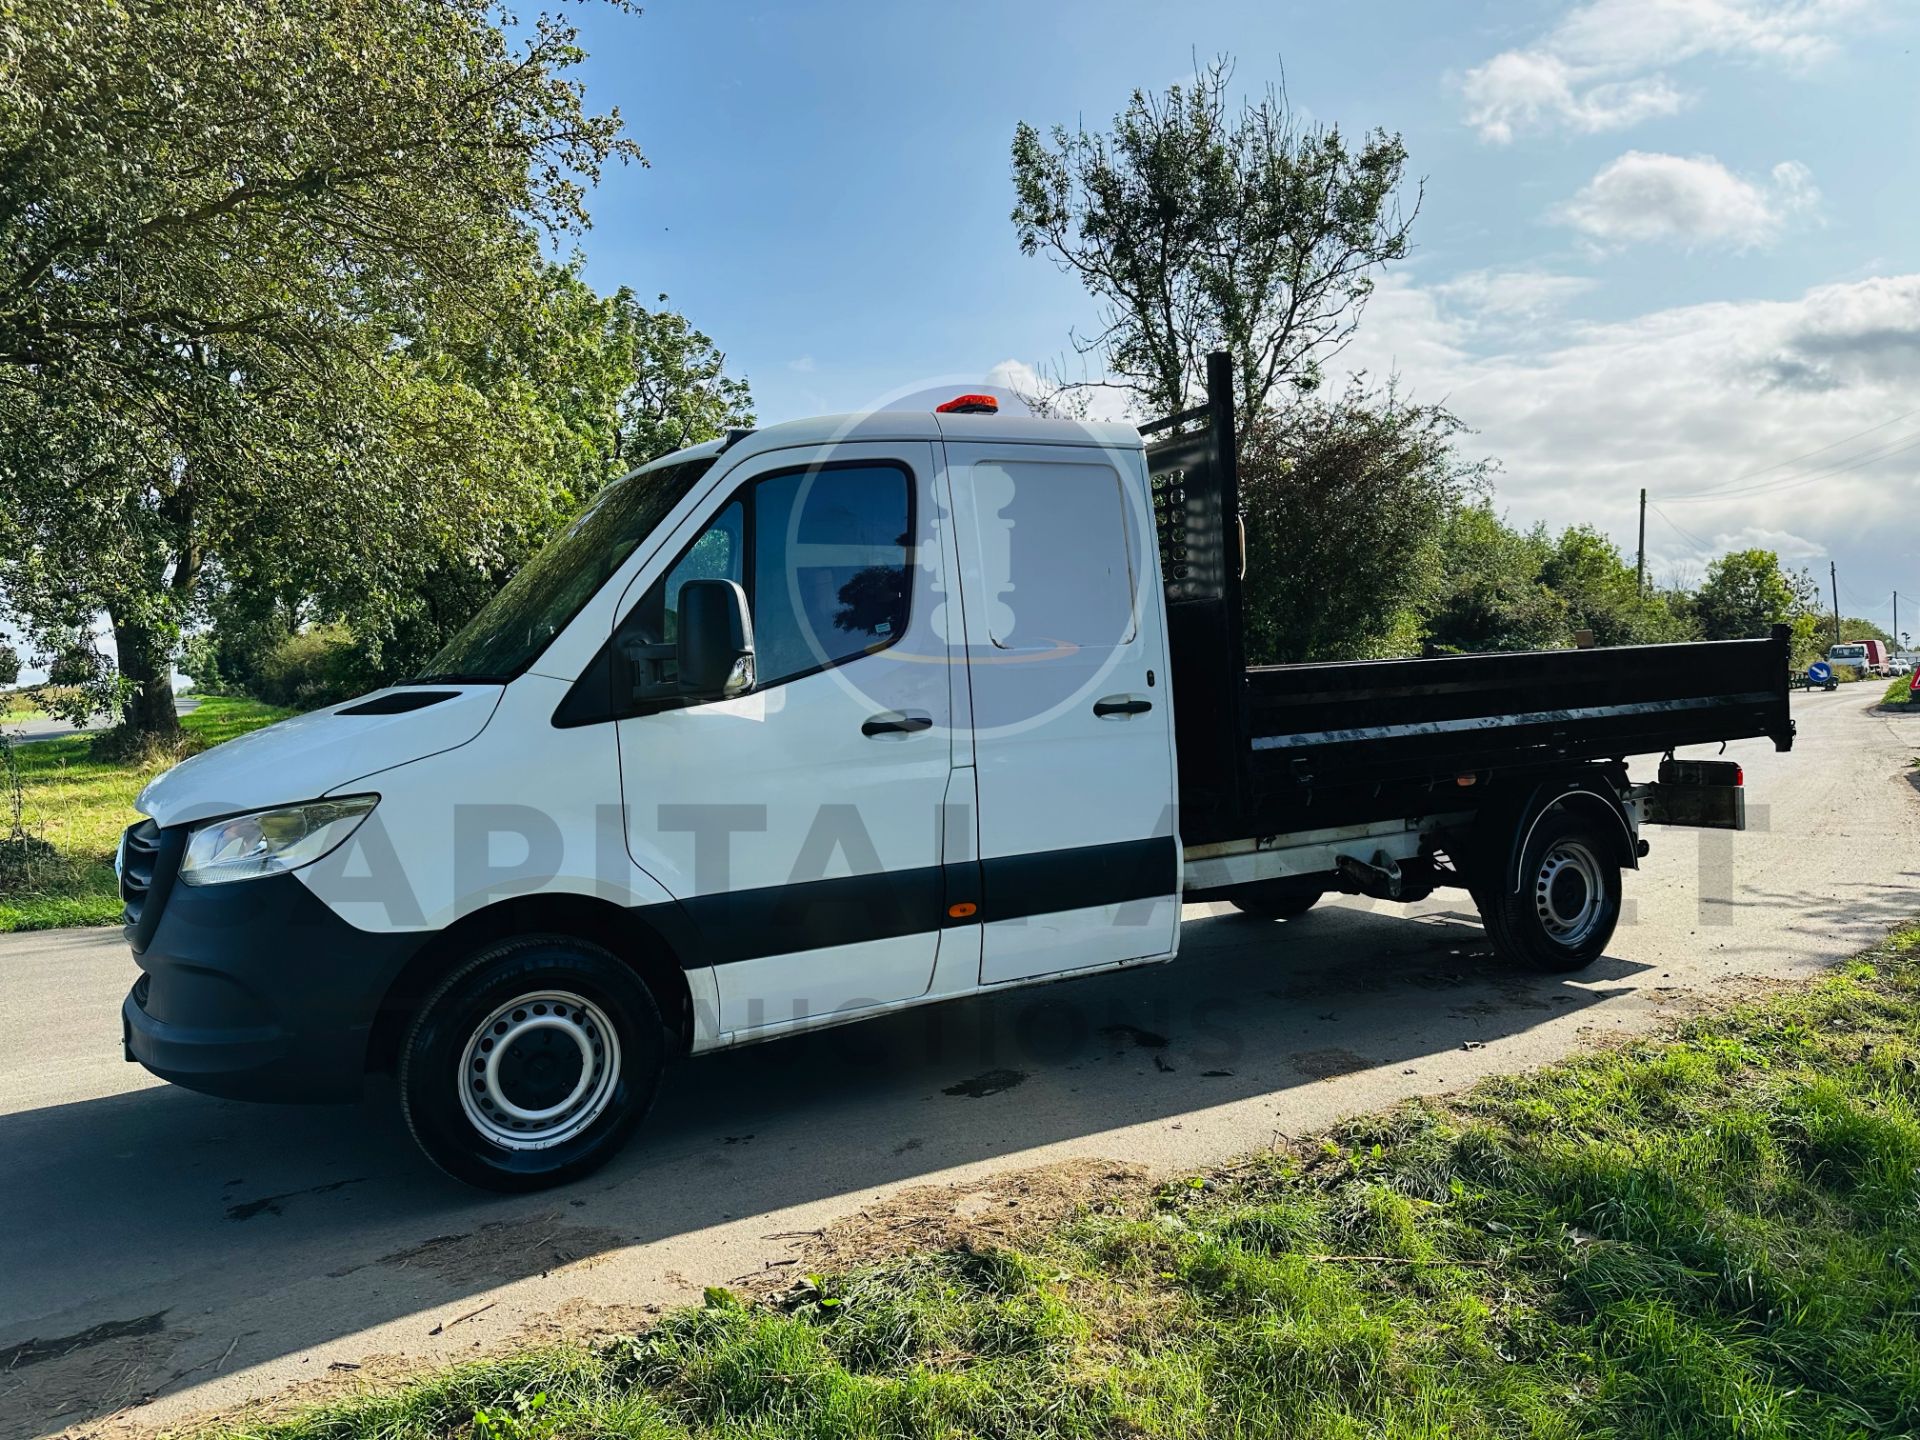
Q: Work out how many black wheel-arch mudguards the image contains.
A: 1